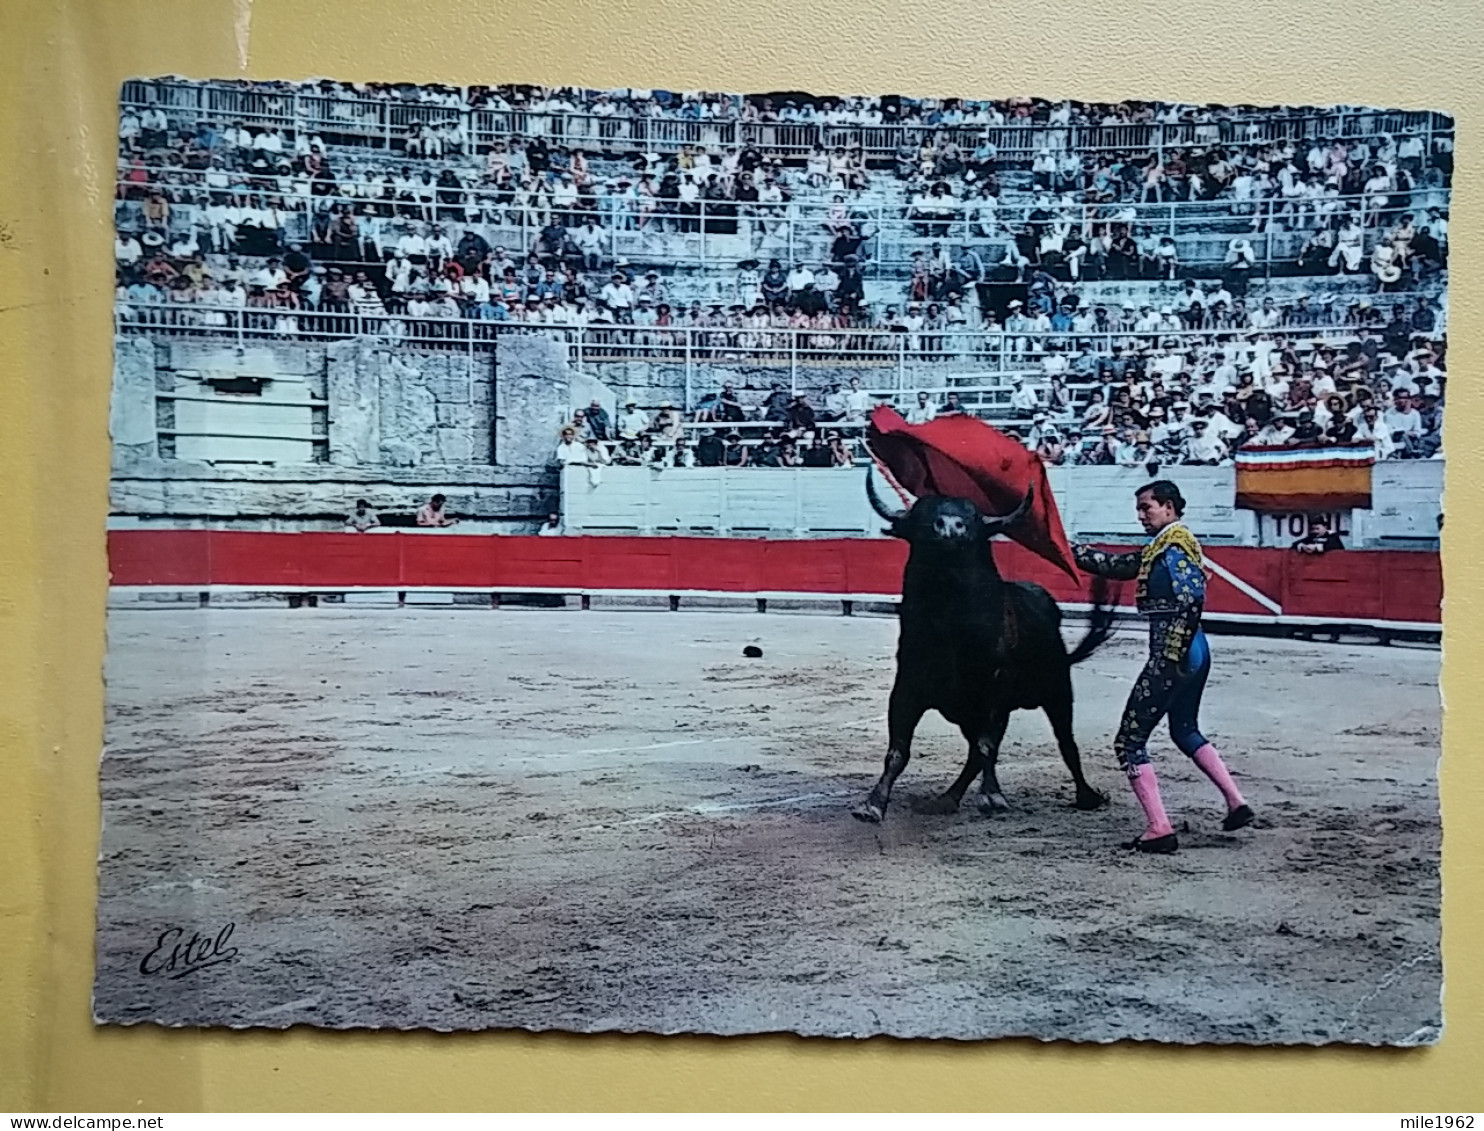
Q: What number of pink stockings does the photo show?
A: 2